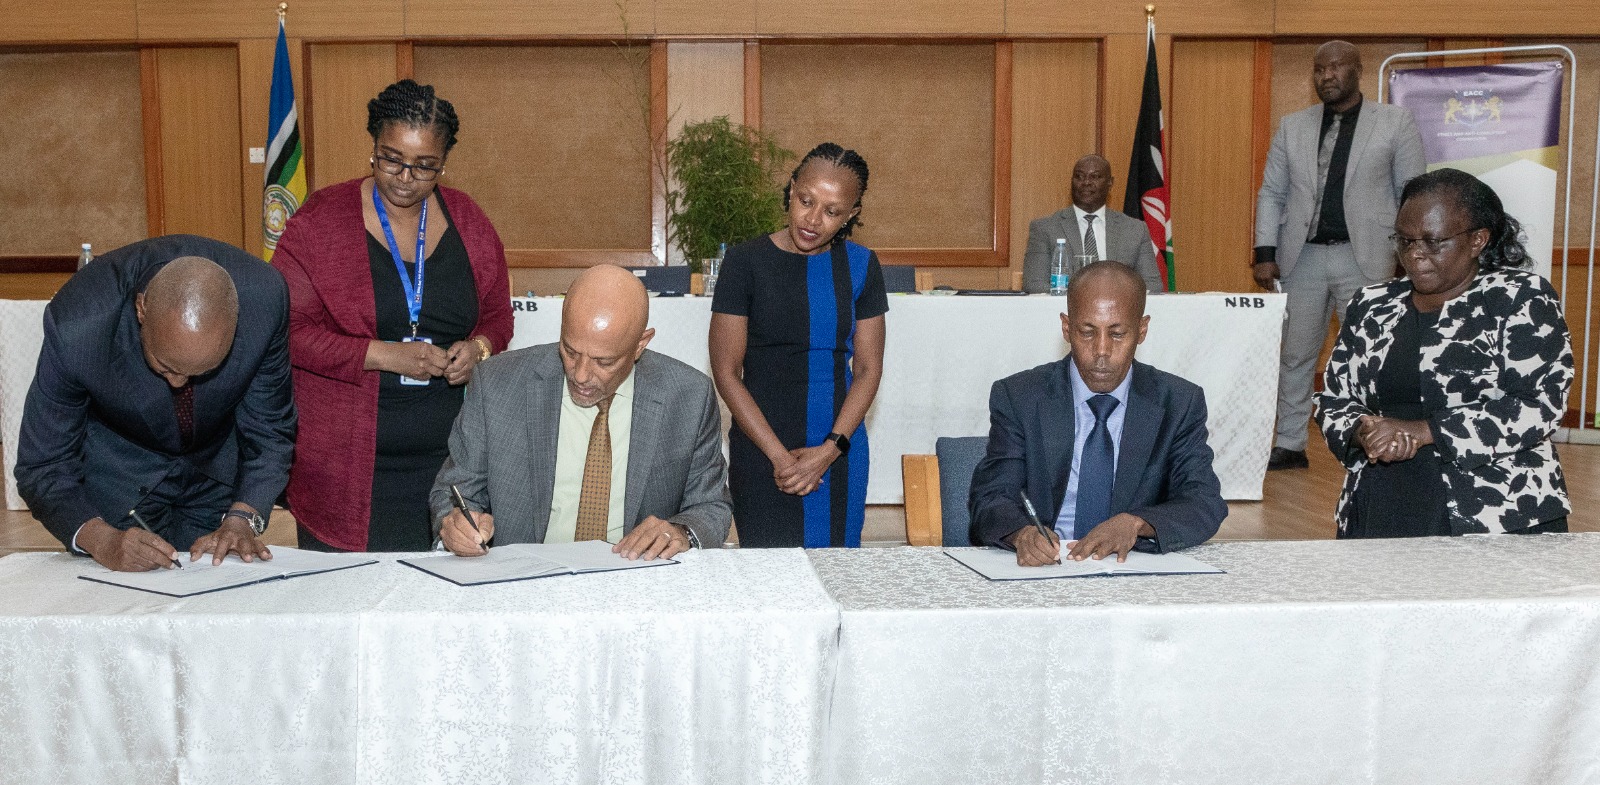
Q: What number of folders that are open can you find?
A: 3